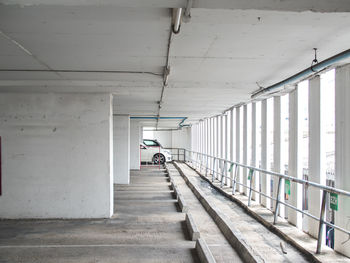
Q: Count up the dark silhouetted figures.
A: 0